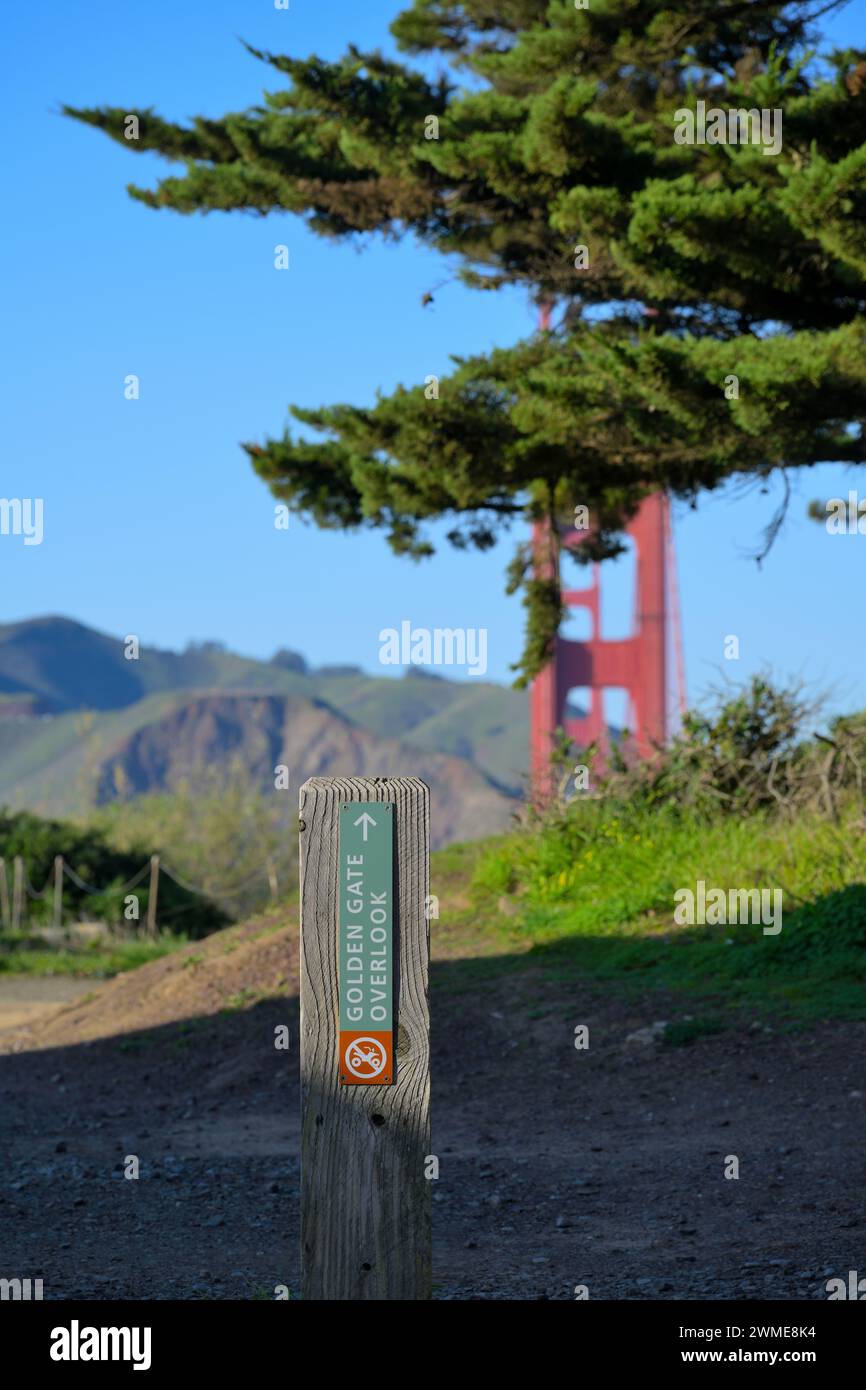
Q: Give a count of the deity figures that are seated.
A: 0